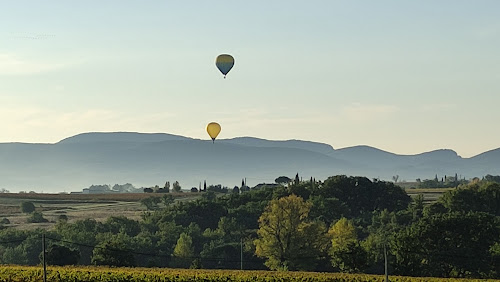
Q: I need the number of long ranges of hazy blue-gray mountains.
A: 1